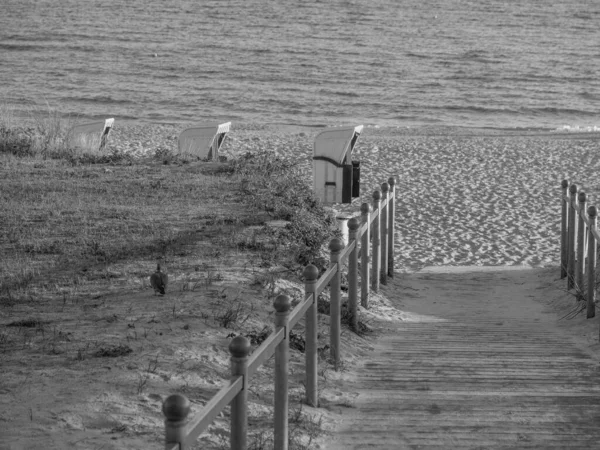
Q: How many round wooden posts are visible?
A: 14